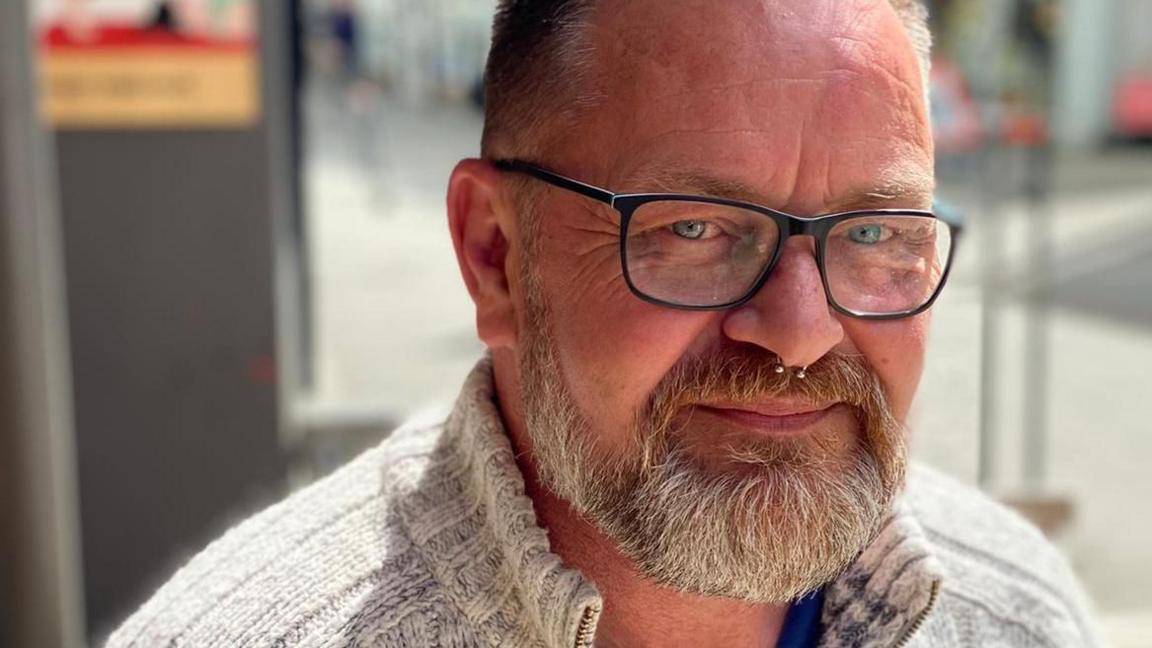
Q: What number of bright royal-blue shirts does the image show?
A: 1